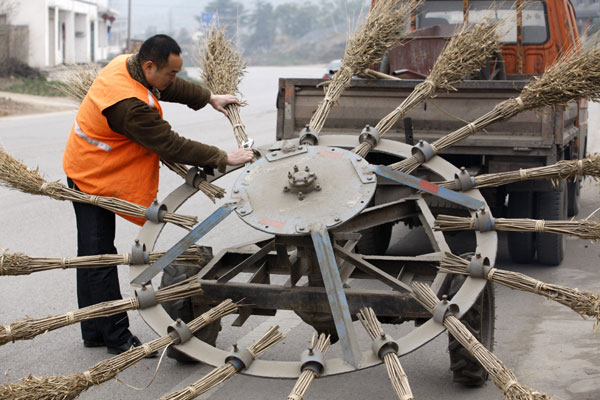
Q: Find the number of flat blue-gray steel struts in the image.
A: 3